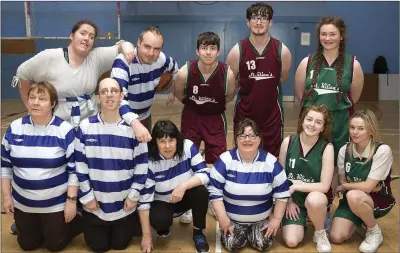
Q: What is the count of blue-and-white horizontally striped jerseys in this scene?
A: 5